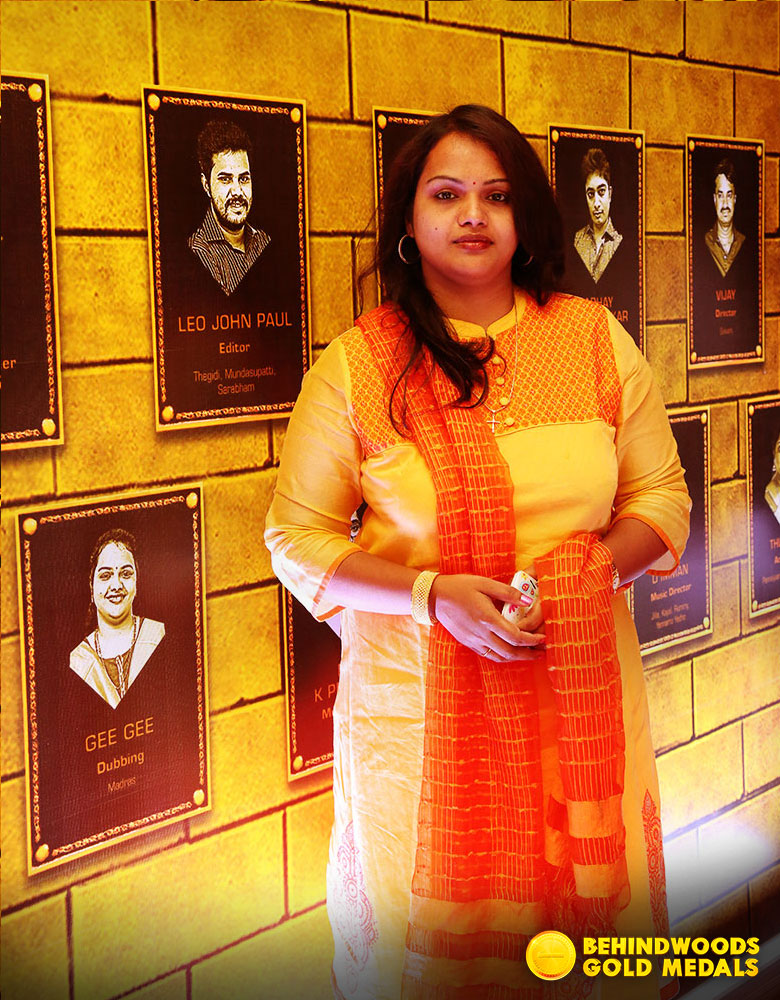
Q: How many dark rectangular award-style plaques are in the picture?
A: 9